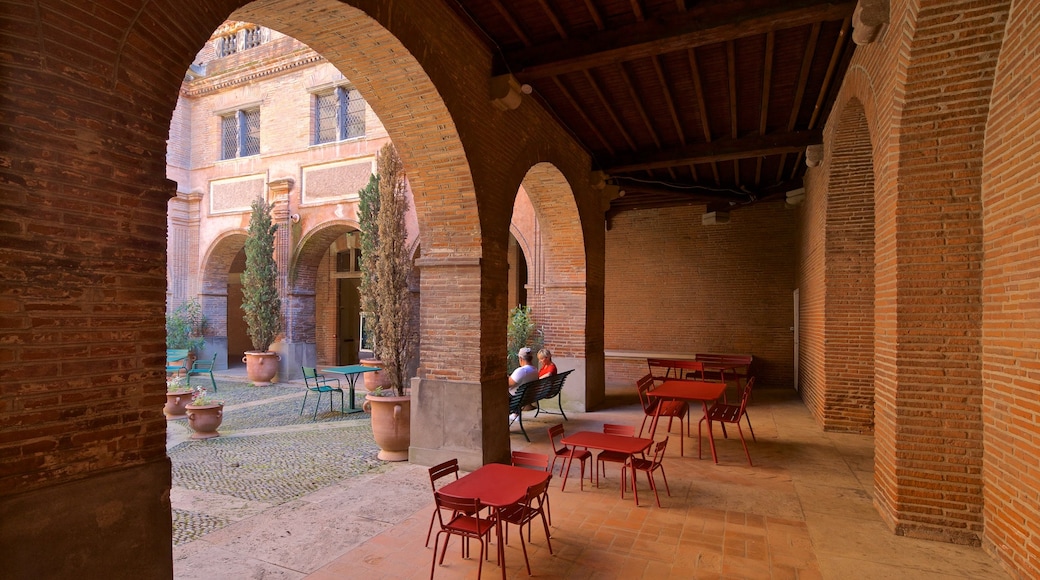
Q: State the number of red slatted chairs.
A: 9